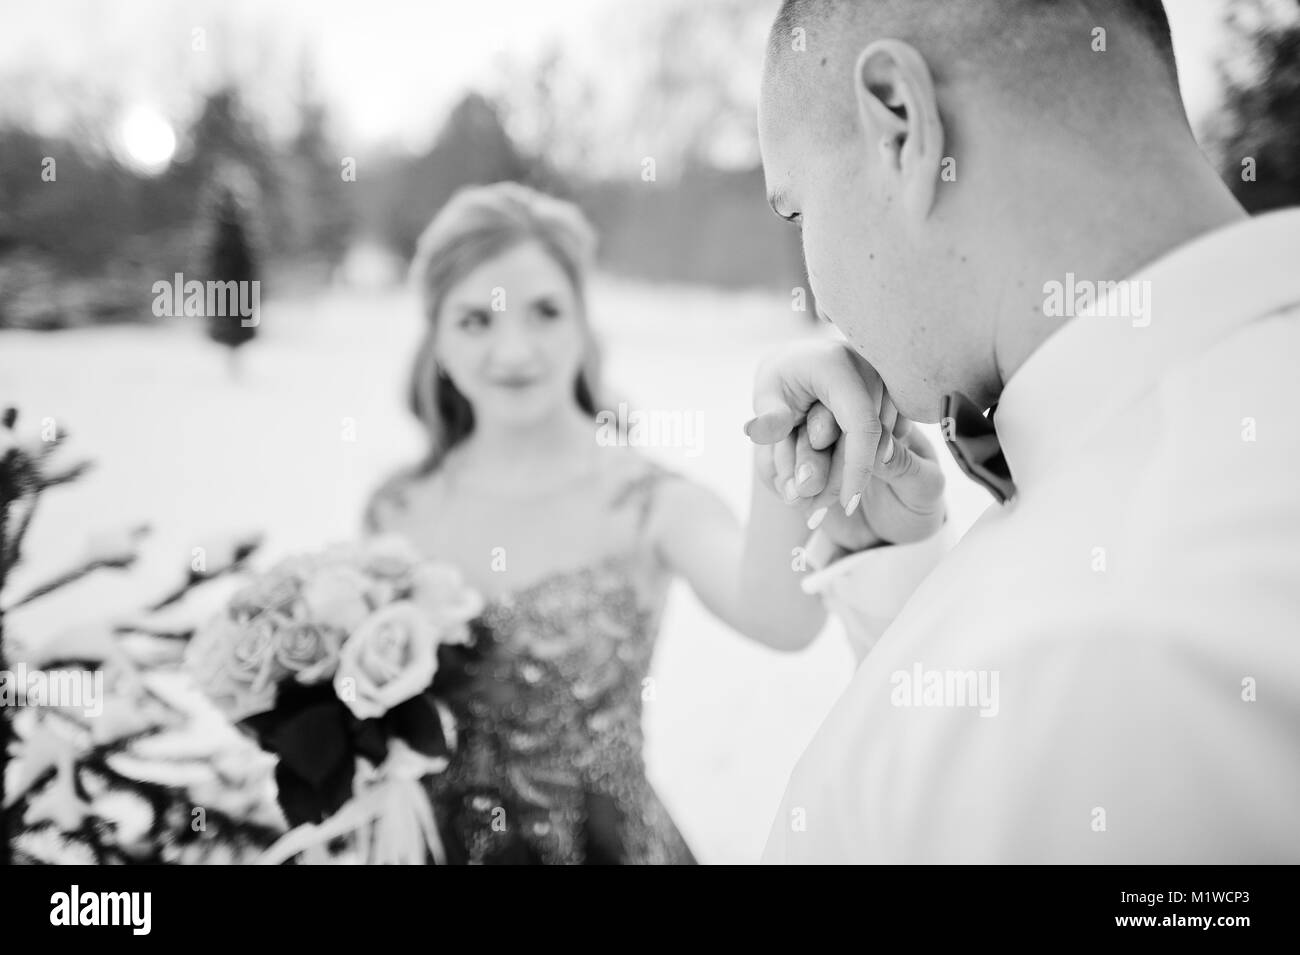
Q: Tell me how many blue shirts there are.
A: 0